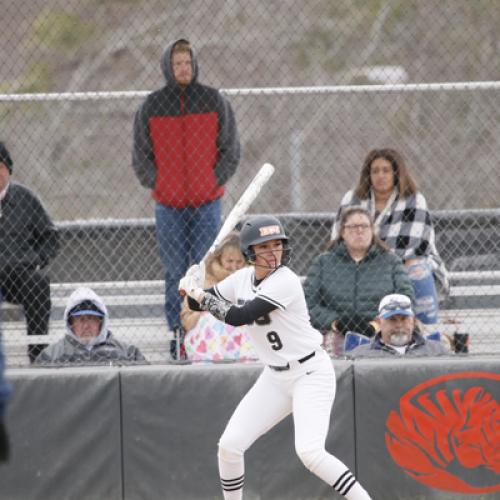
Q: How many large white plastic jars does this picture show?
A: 0